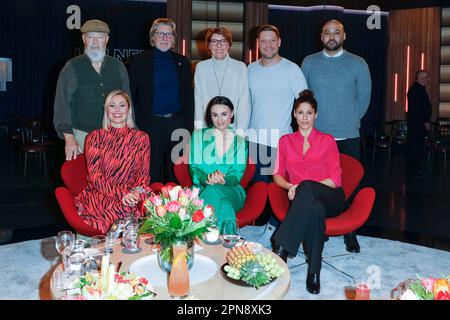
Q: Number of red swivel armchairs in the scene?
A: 3